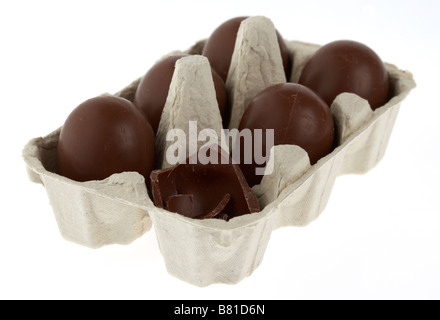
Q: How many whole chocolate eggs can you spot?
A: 5